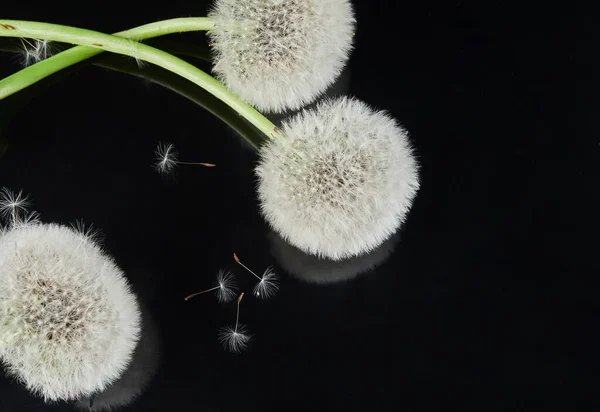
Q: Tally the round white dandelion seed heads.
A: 3